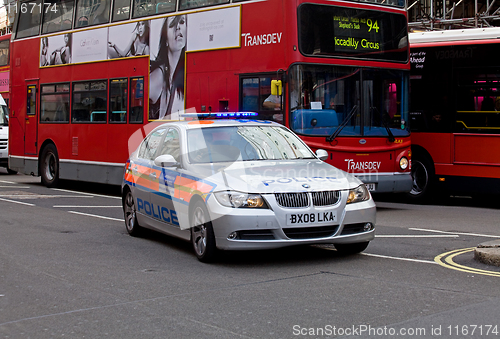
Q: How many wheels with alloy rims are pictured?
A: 2